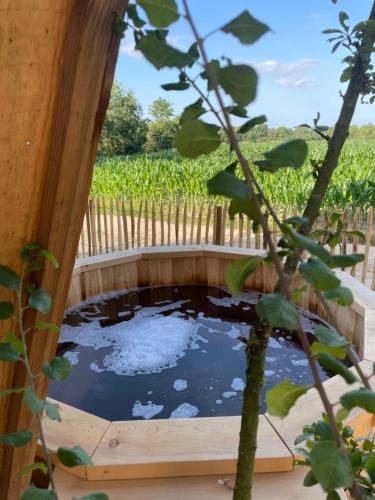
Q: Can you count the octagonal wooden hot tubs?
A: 1